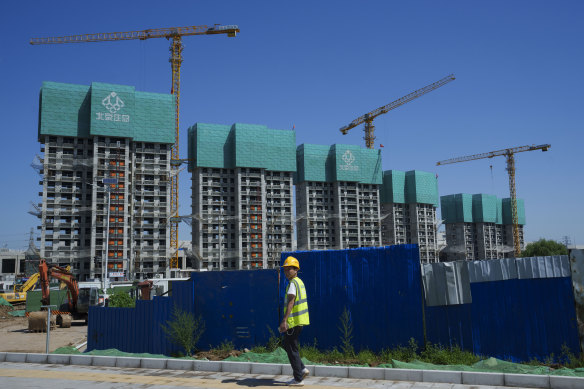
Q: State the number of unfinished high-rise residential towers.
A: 5